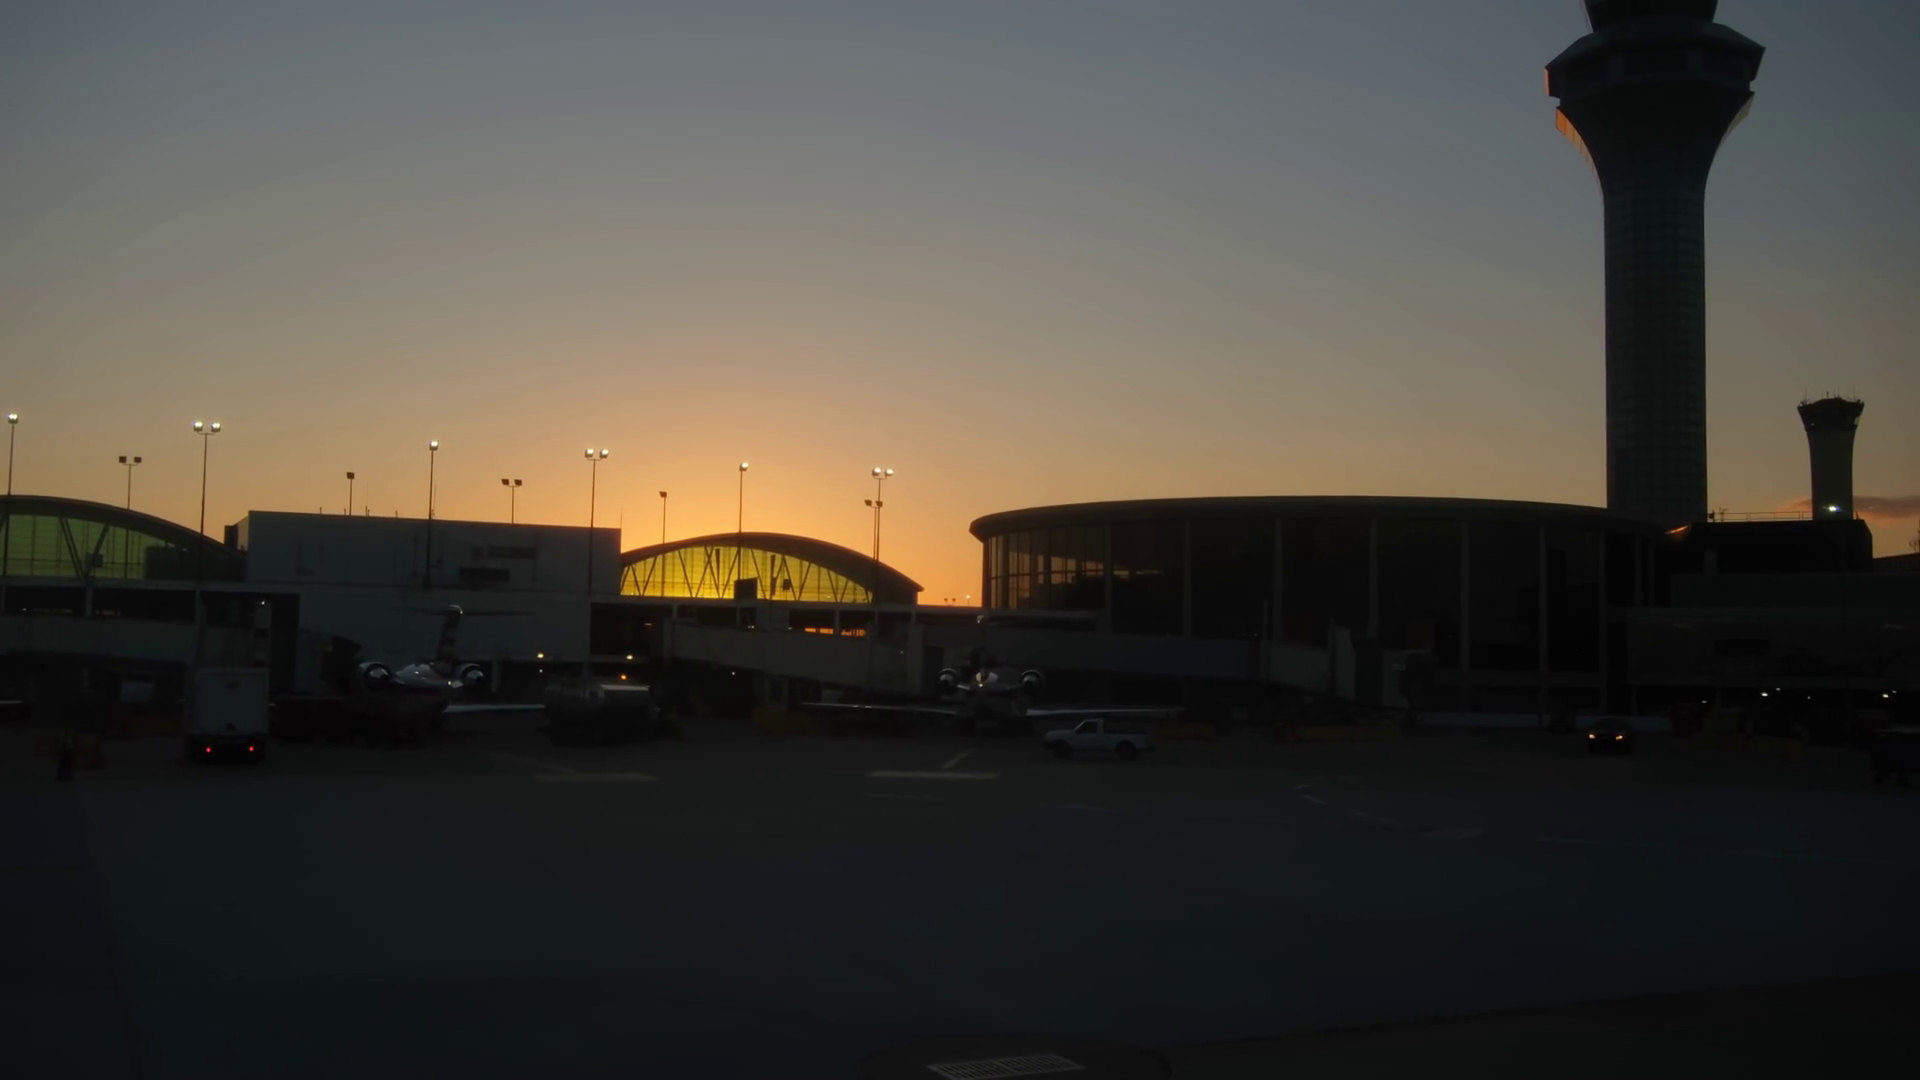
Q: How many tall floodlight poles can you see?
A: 11